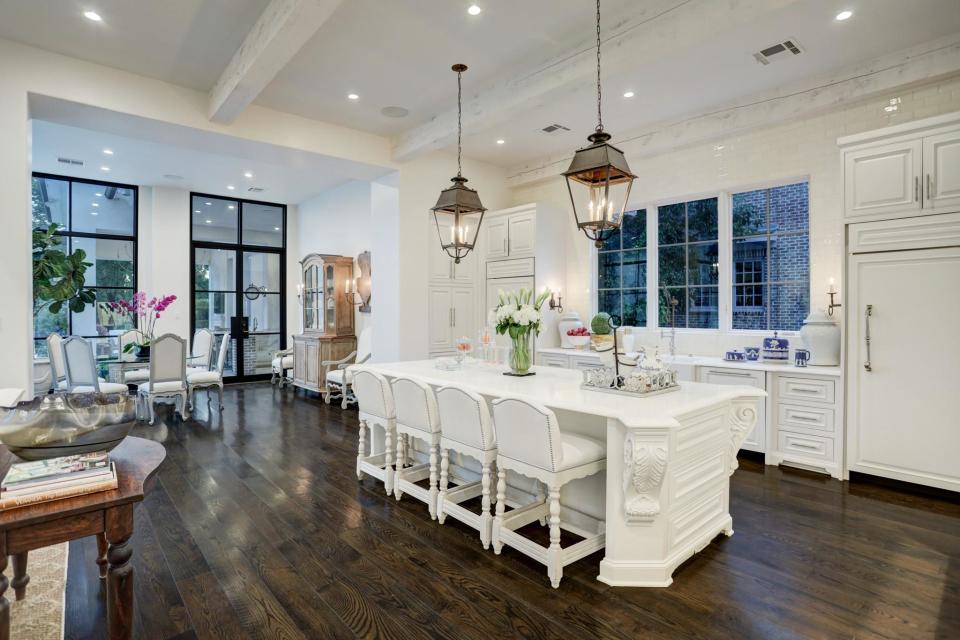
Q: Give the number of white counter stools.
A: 4